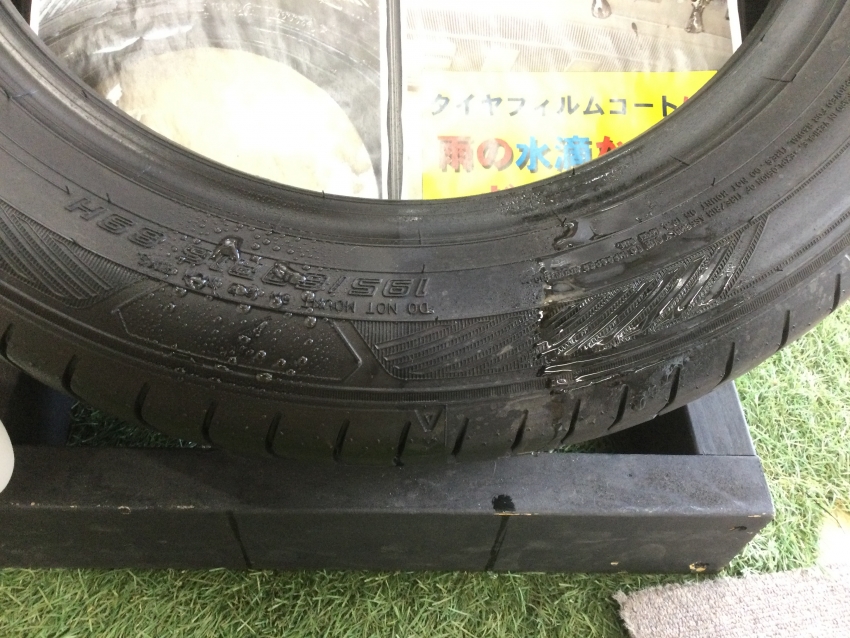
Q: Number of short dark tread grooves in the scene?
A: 15